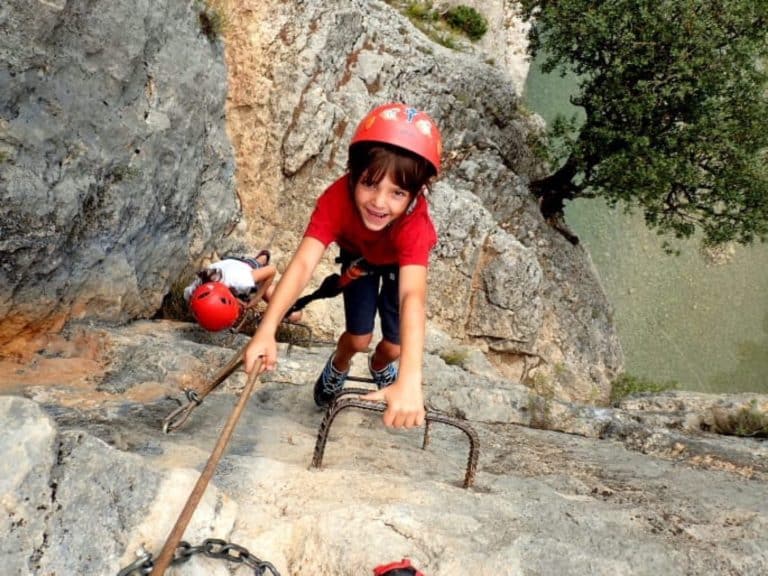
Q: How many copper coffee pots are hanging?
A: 0